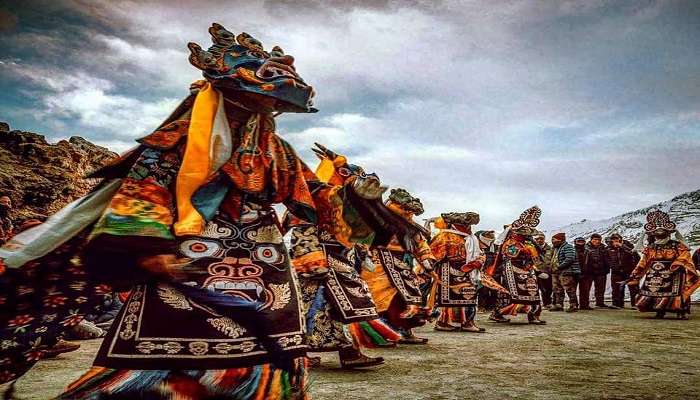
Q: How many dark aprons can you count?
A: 6